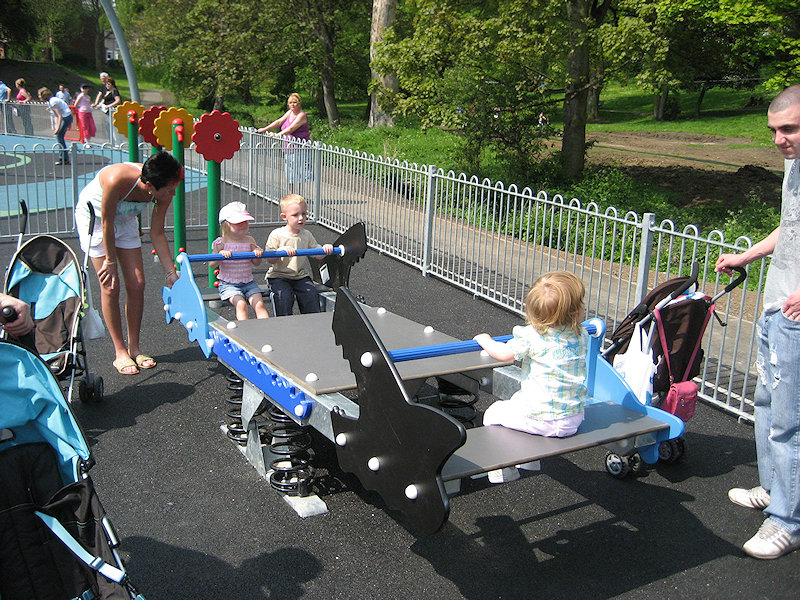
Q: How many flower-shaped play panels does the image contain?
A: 4